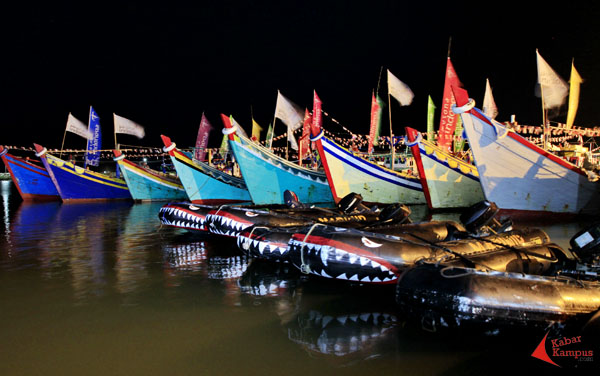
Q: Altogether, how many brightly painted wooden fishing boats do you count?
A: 8